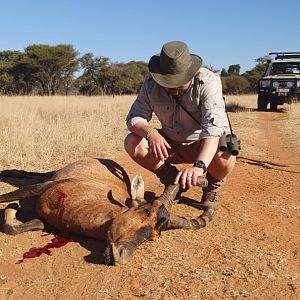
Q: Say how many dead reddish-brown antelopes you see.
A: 1